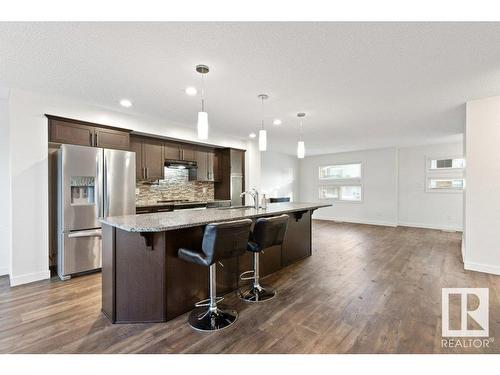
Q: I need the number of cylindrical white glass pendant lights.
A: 3